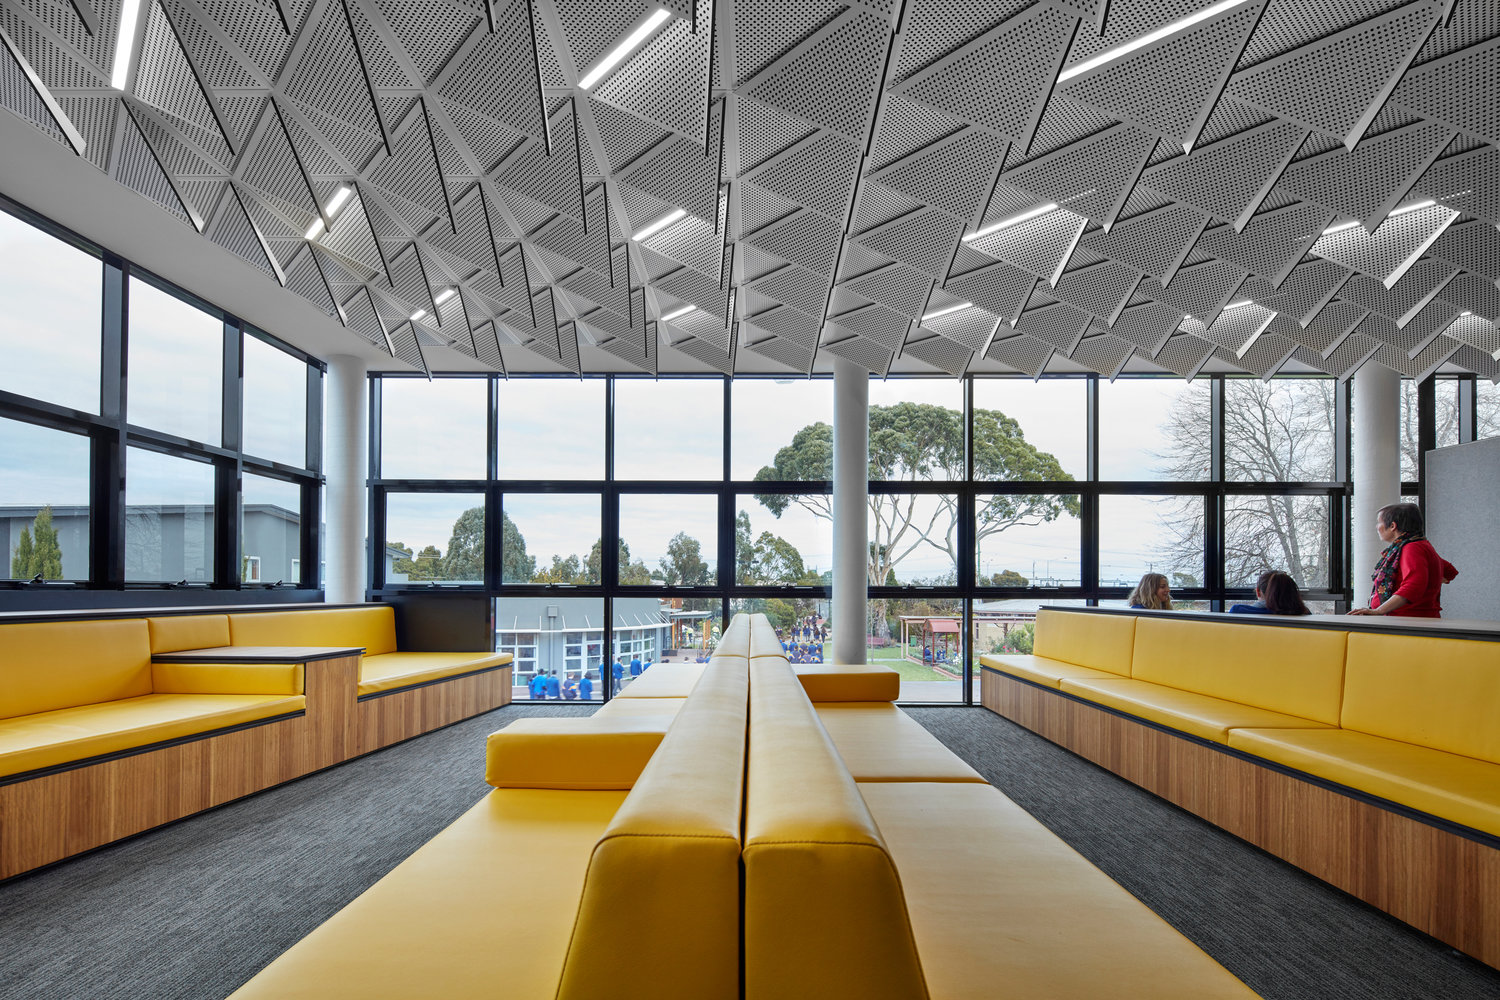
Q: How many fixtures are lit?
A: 12